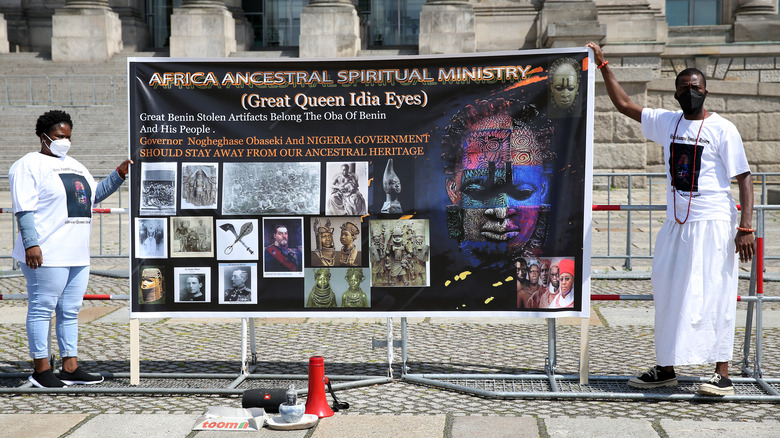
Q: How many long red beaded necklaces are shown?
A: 1